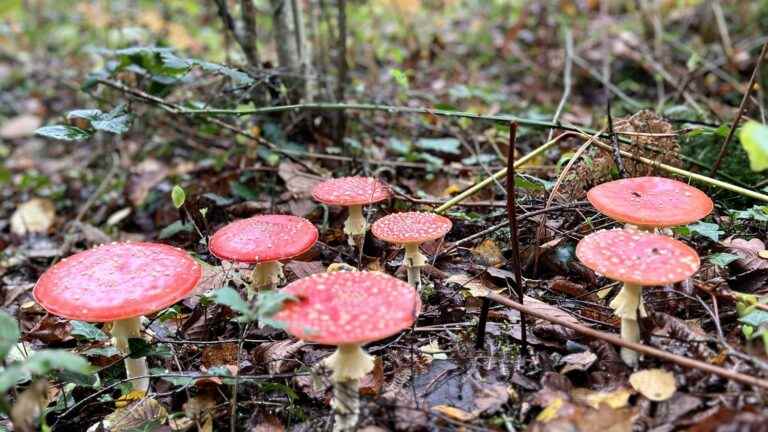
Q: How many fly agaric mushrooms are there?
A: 7